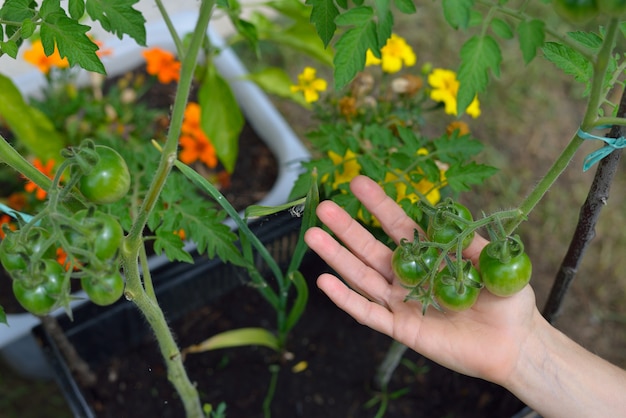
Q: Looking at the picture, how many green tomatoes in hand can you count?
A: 4